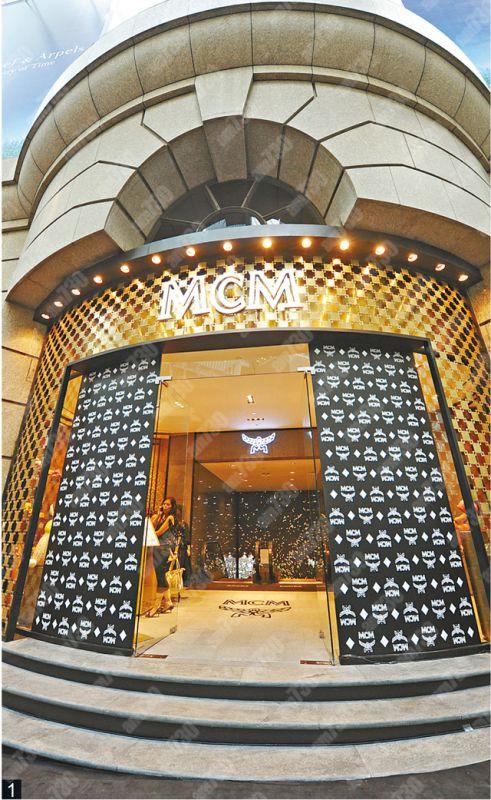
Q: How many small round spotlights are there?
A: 15